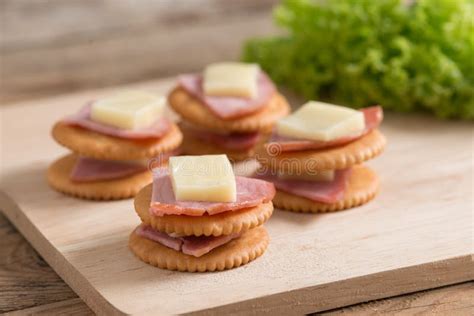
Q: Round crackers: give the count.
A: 8